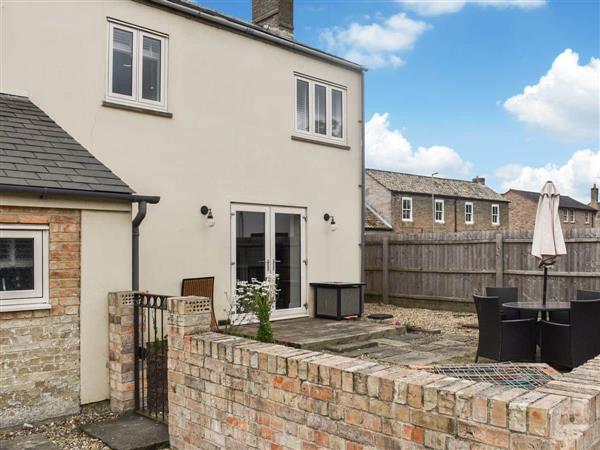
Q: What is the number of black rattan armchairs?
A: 4